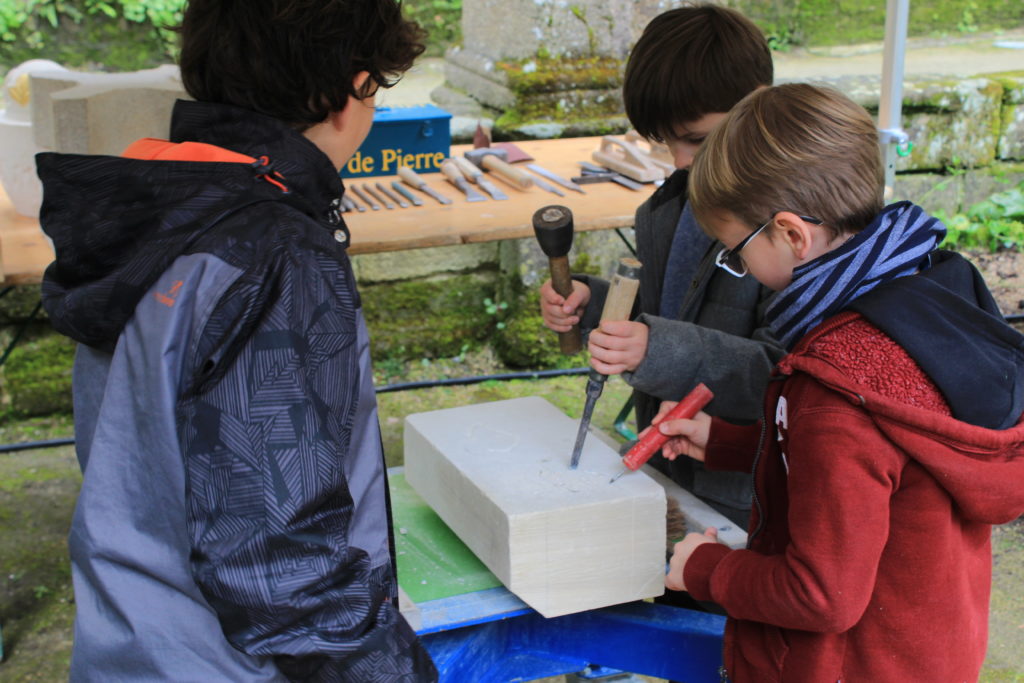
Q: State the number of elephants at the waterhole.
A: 0